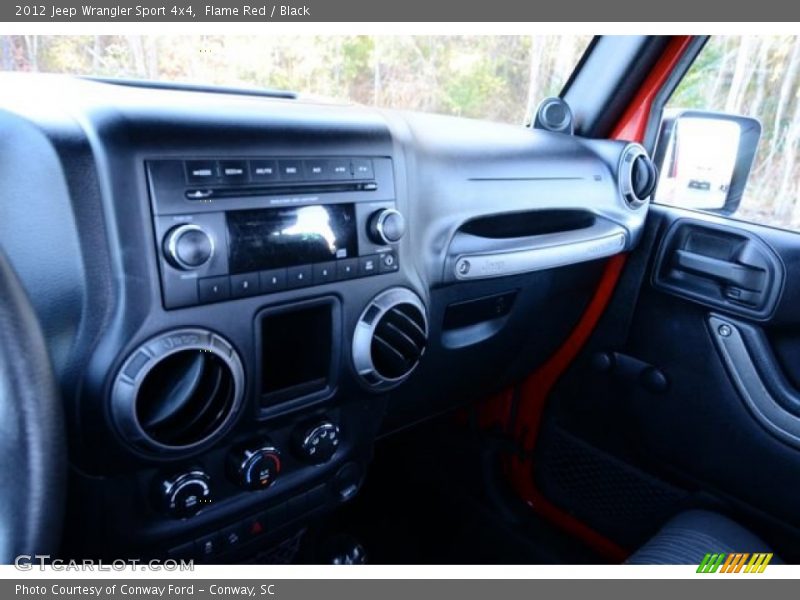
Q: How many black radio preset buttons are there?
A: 6